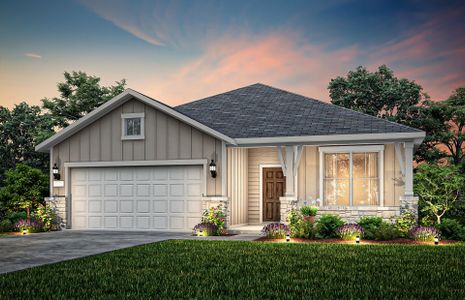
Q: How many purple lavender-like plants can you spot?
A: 5